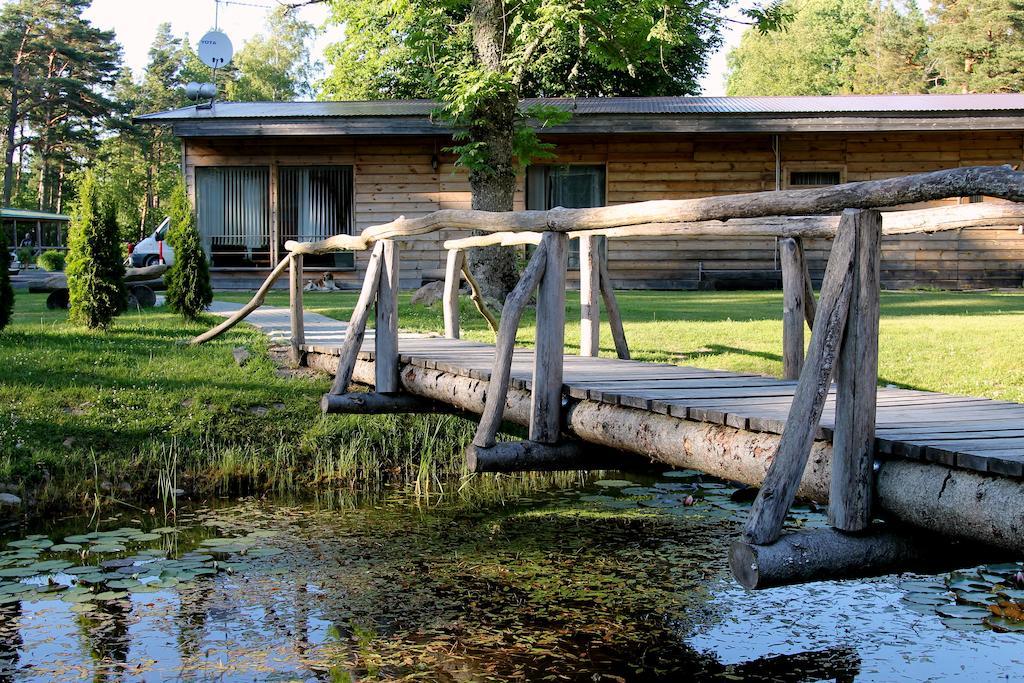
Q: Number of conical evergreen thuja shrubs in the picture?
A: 3